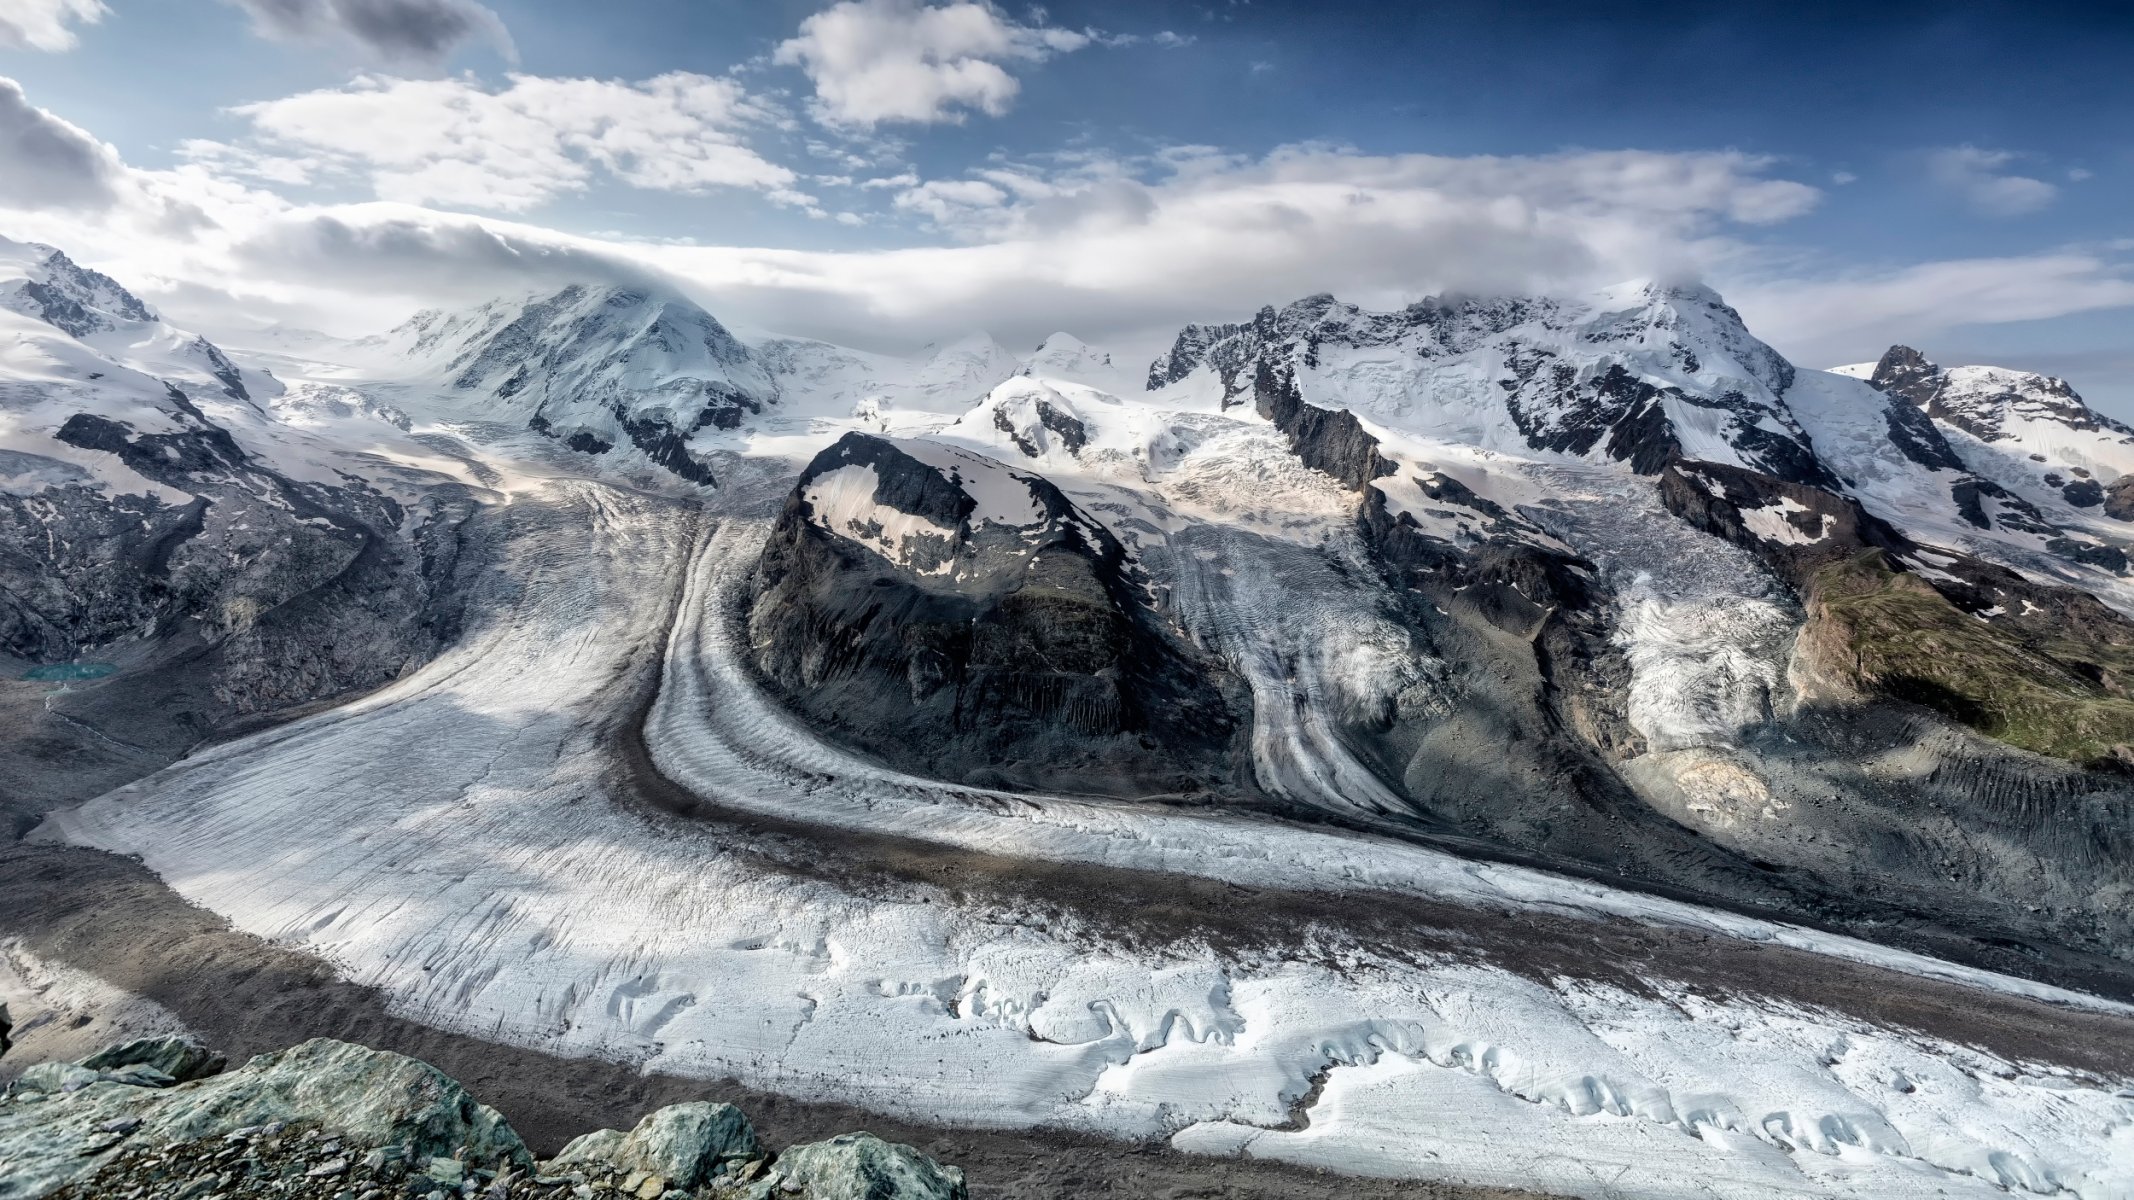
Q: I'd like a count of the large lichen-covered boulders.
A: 3